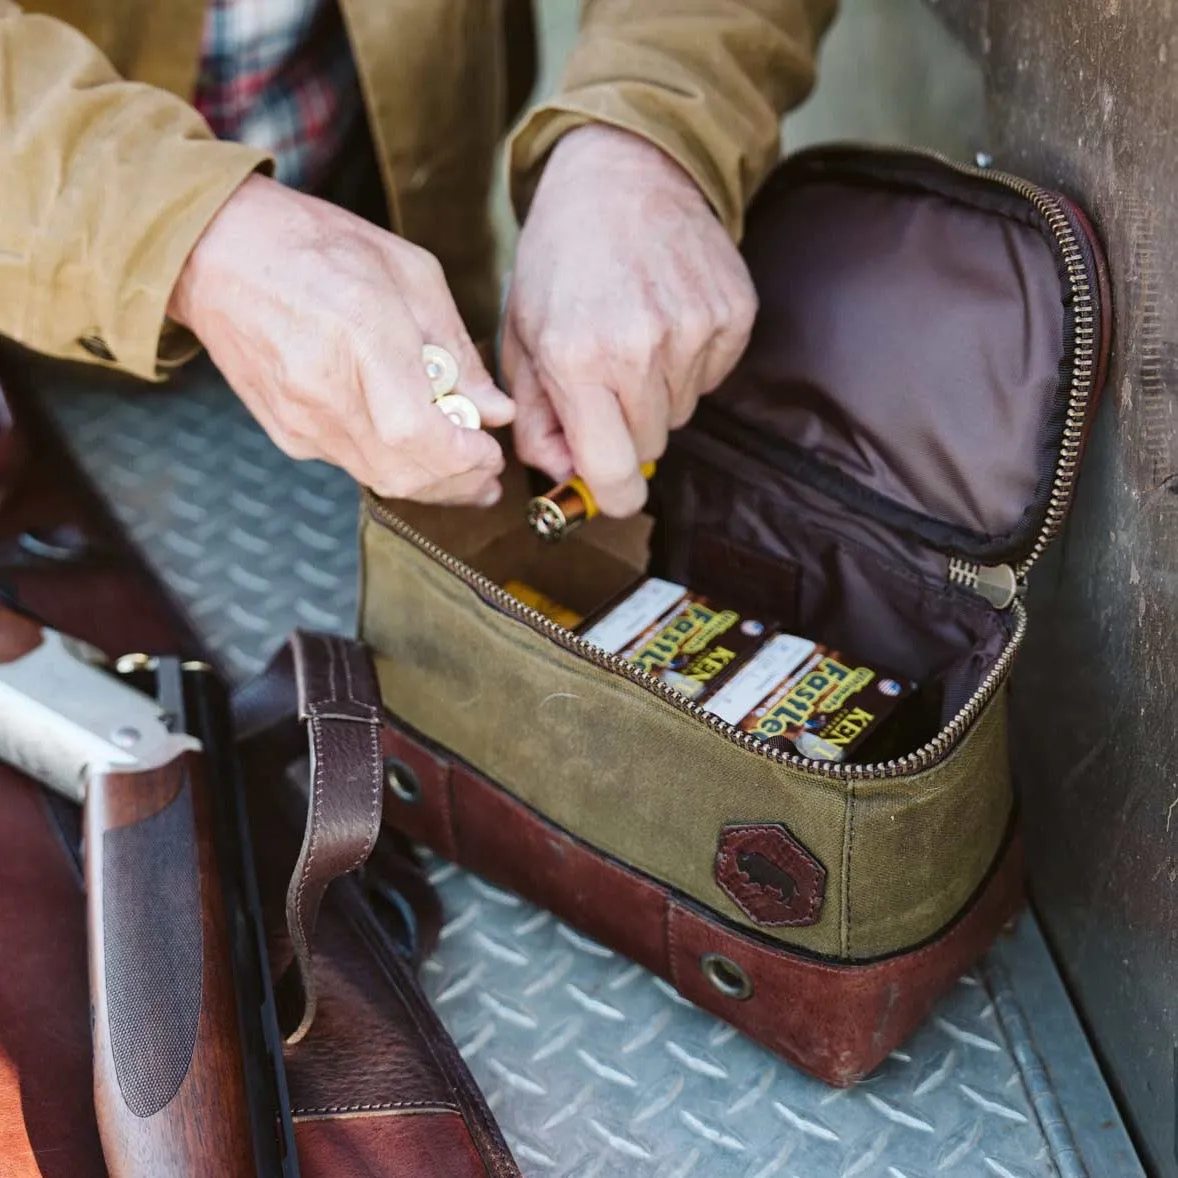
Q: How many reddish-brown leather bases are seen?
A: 1